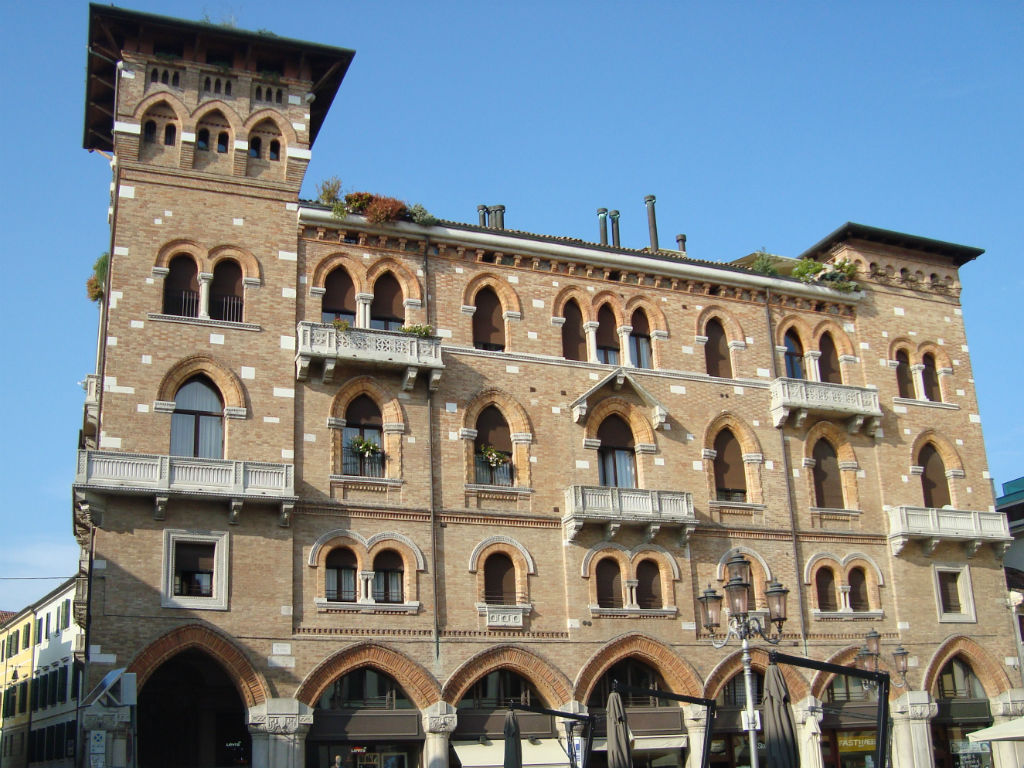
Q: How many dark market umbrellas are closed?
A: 3